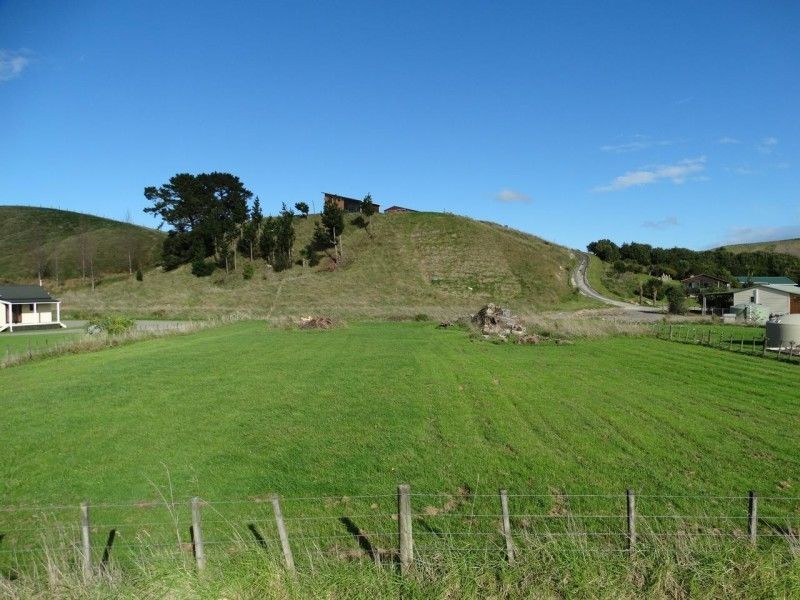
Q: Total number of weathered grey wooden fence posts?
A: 7